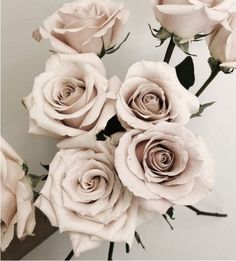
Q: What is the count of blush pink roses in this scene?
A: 8